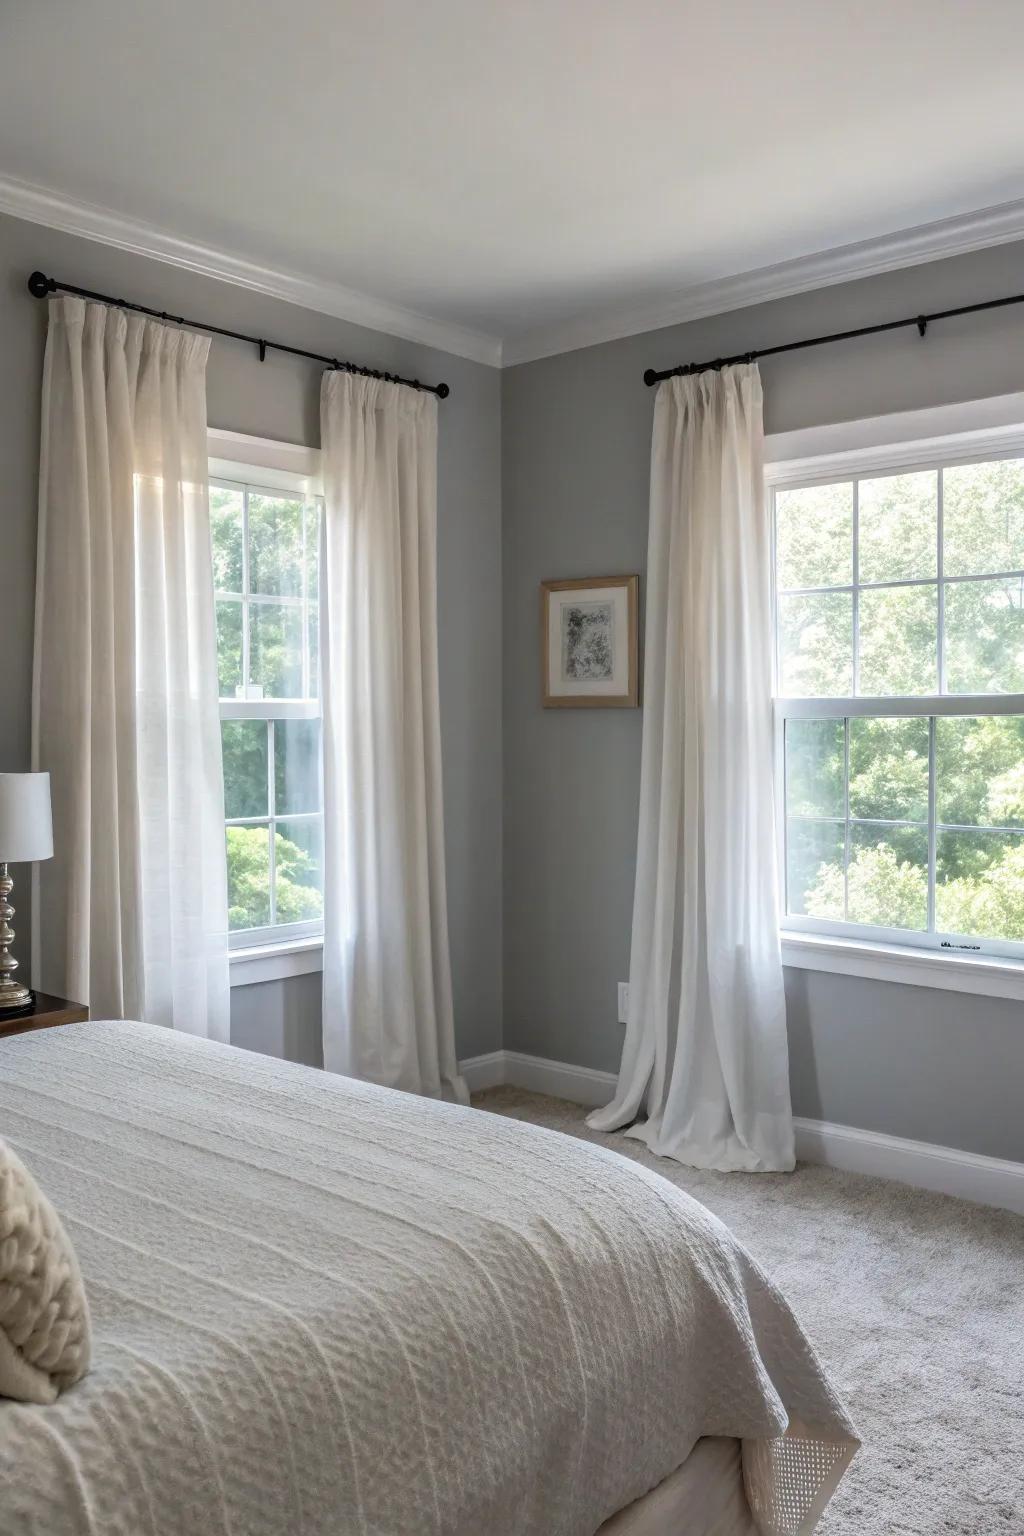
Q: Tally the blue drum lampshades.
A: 0